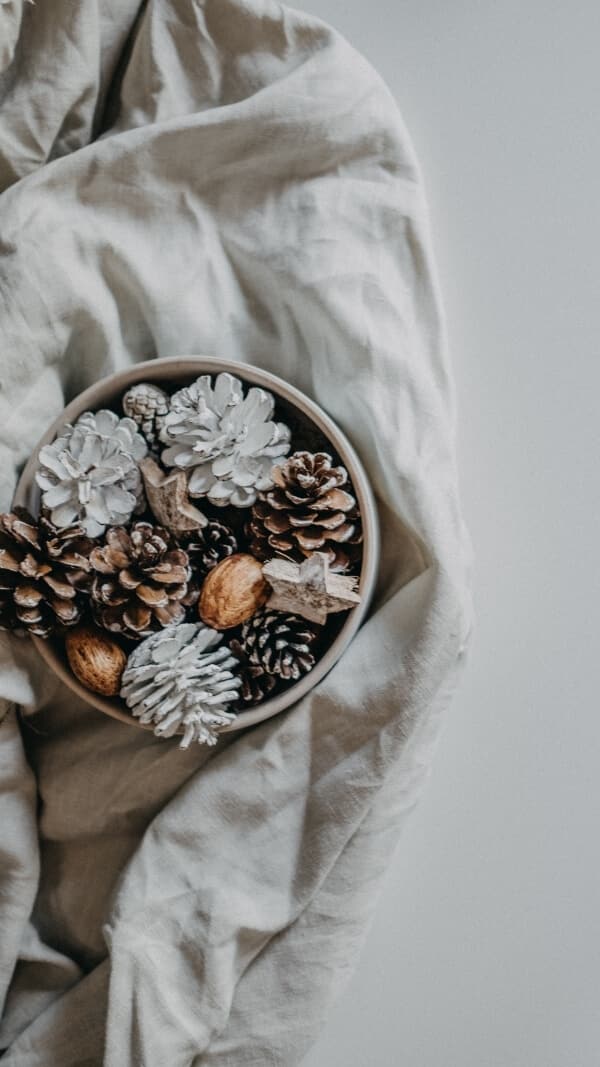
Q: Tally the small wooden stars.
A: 2